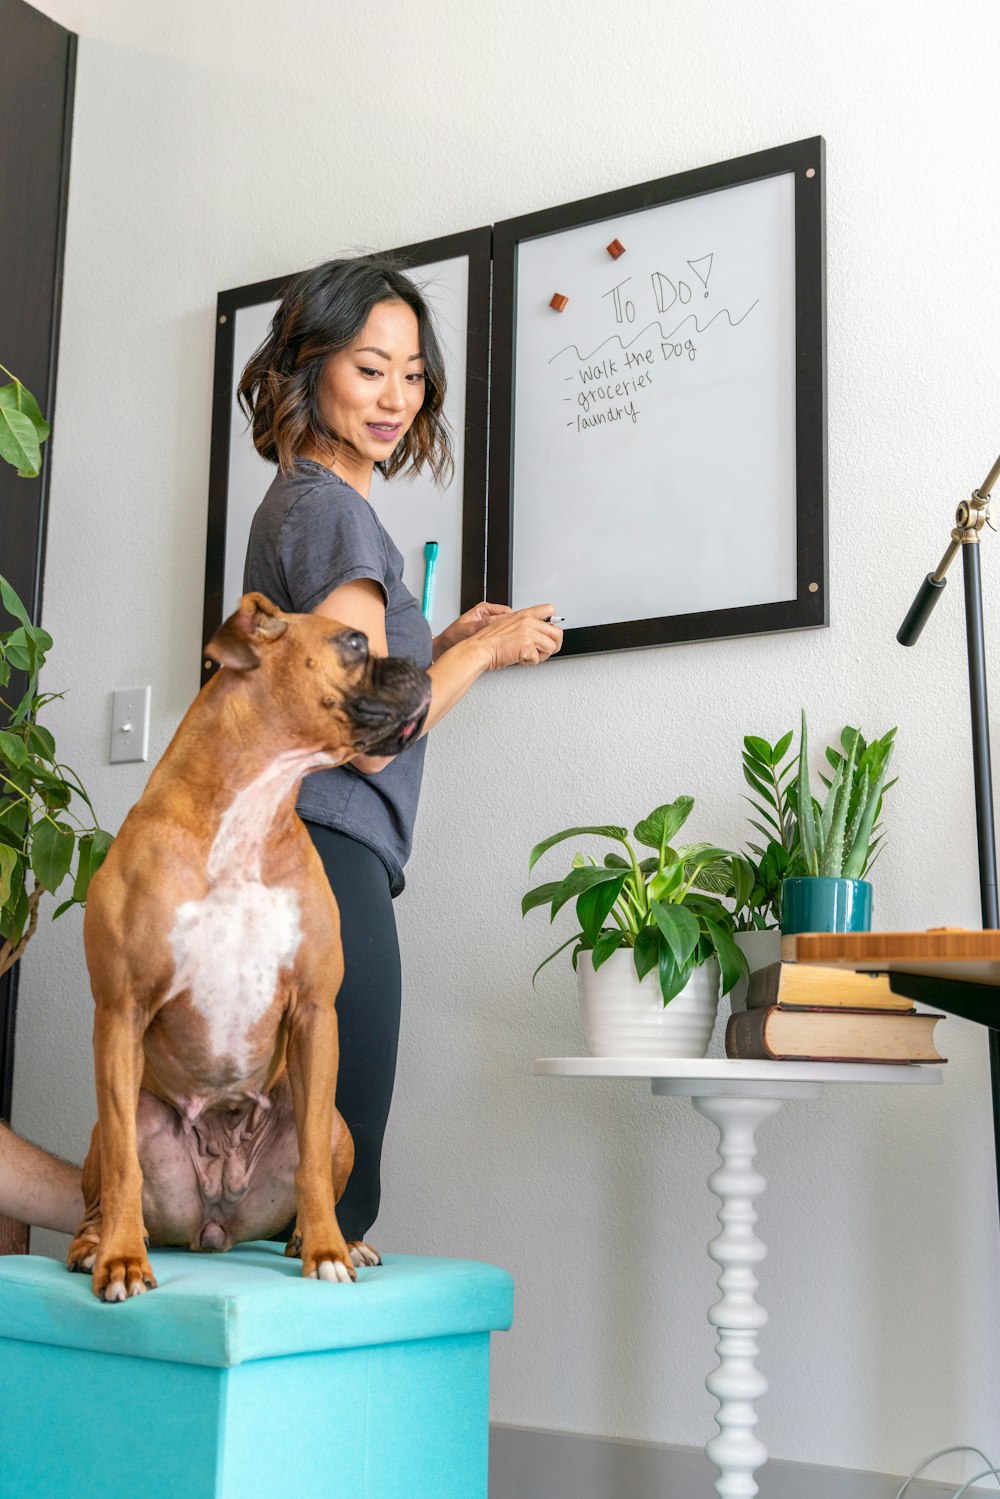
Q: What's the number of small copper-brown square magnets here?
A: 2